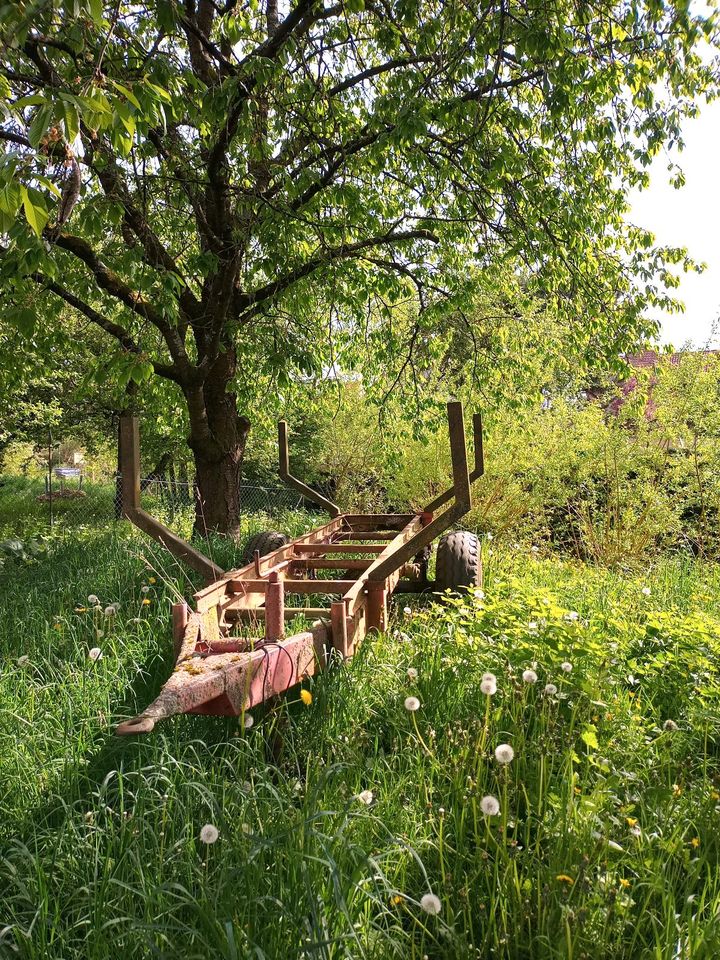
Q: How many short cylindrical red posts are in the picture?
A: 3